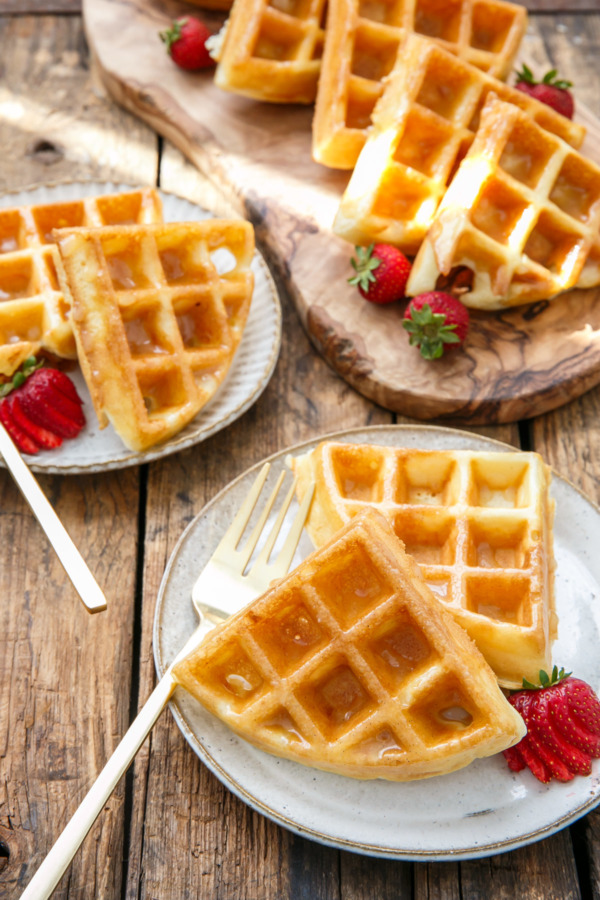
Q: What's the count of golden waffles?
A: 8